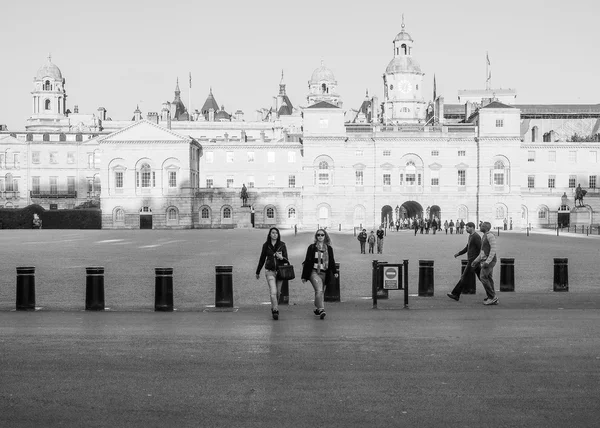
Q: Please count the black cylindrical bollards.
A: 11